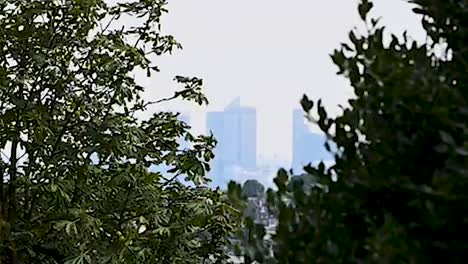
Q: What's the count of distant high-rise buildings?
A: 3